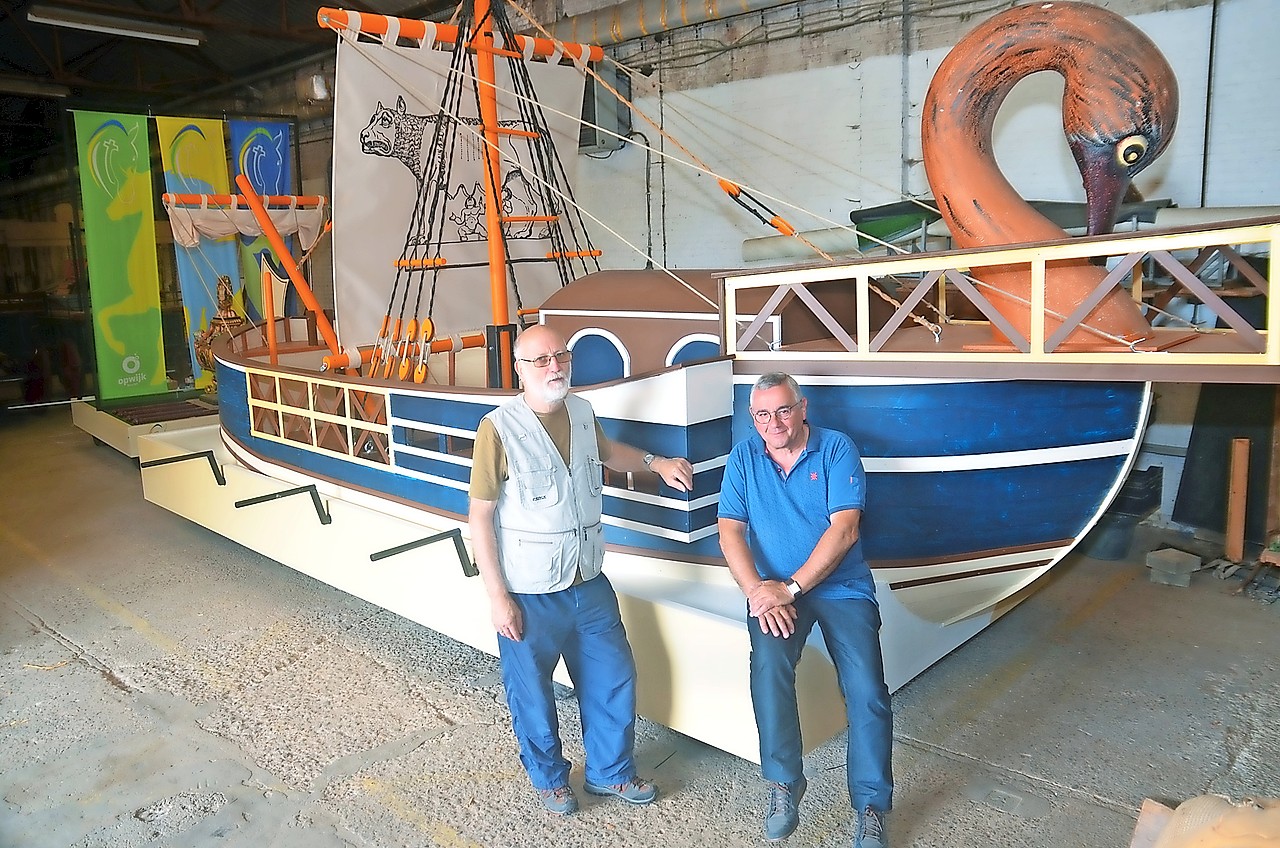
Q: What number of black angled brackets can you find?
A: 3